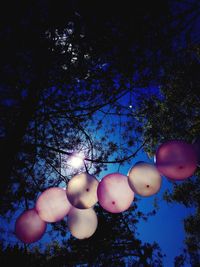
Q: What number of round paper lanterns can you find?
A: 7